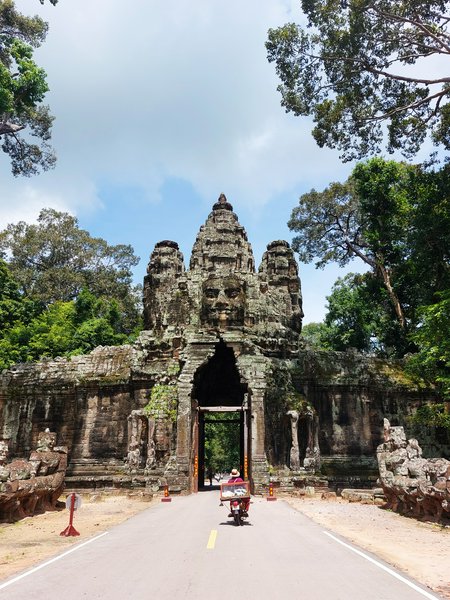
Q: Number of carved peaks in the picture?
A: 3